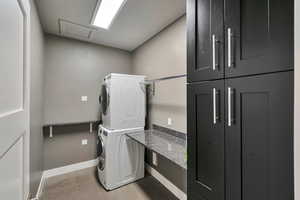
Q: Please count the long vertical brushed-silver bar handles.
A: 4